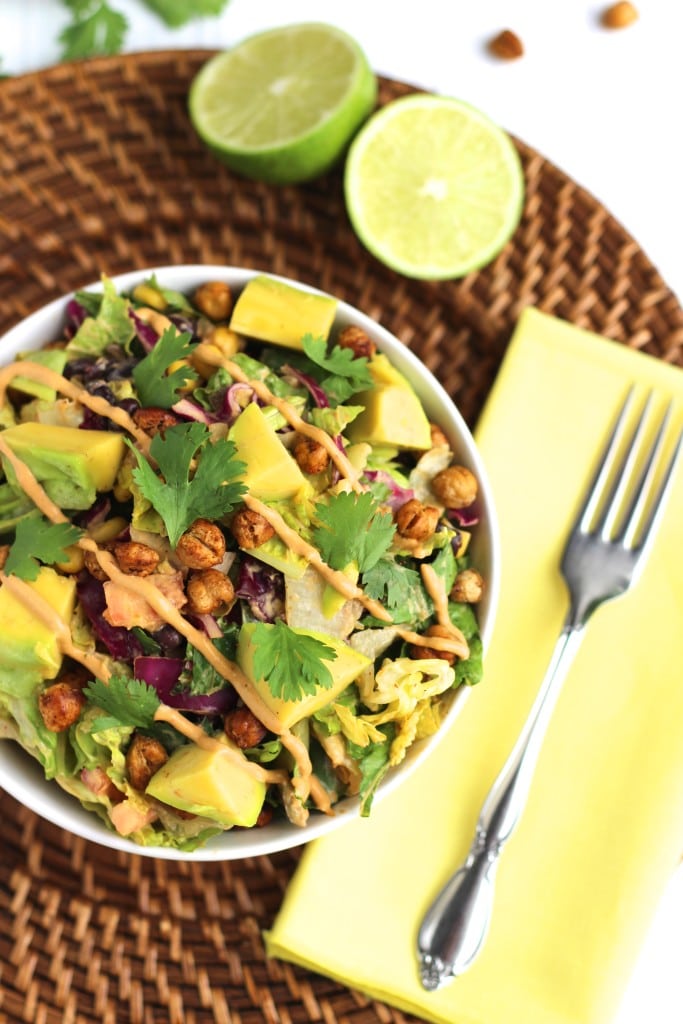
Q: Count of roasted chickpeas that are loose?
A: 2